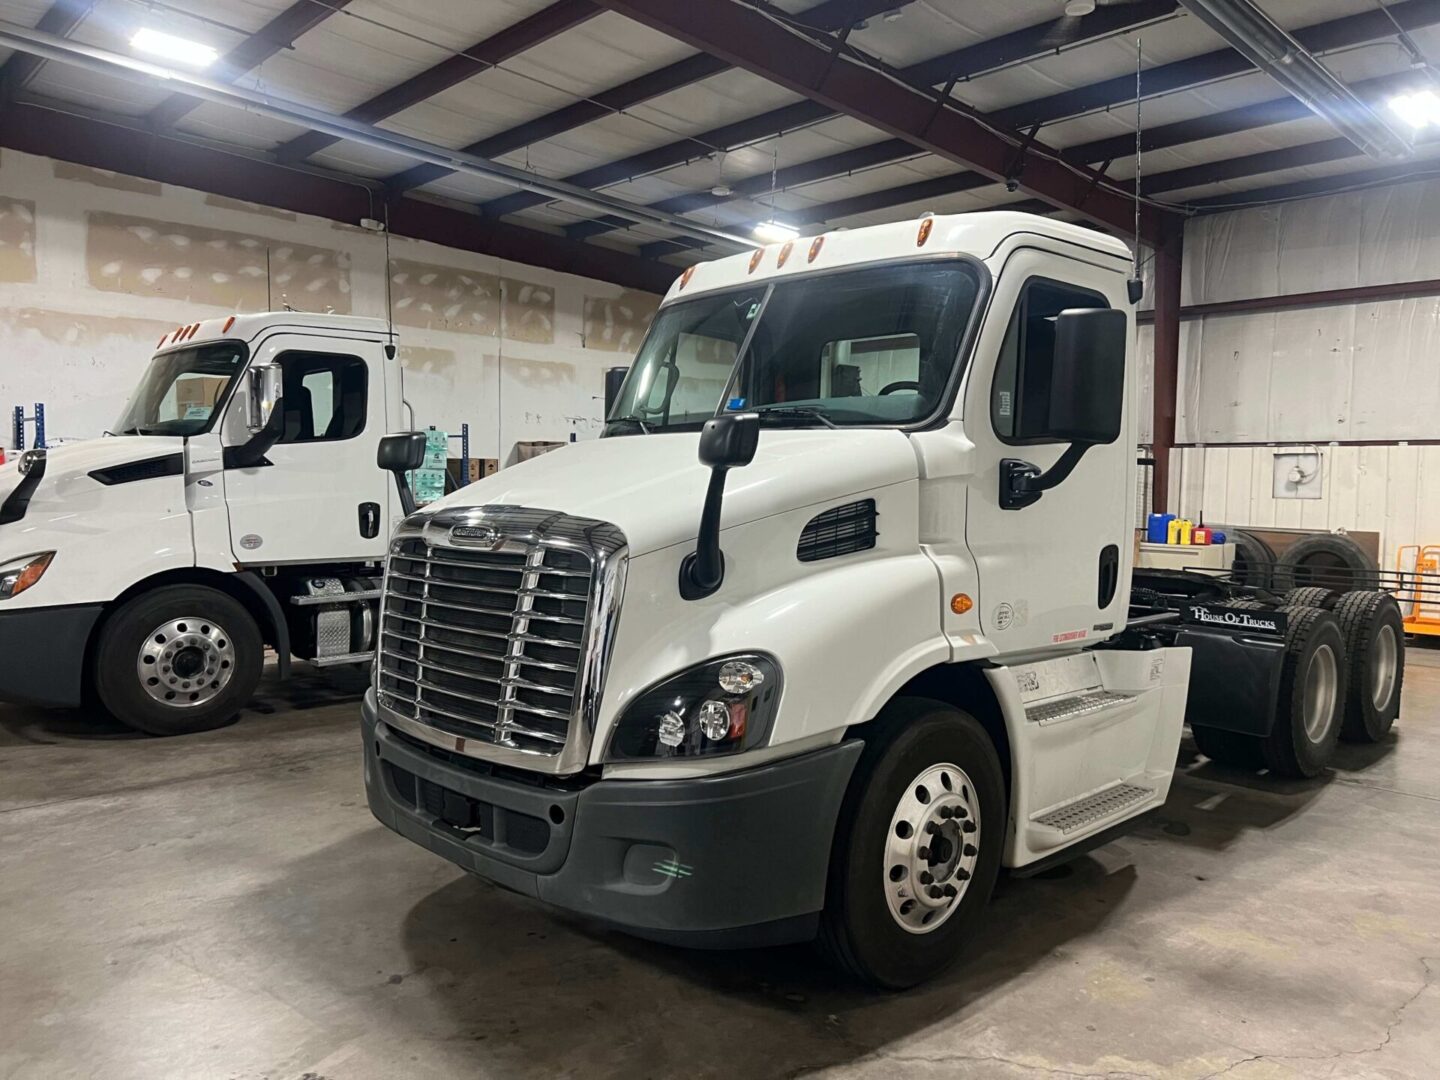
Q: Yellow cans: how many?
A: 2